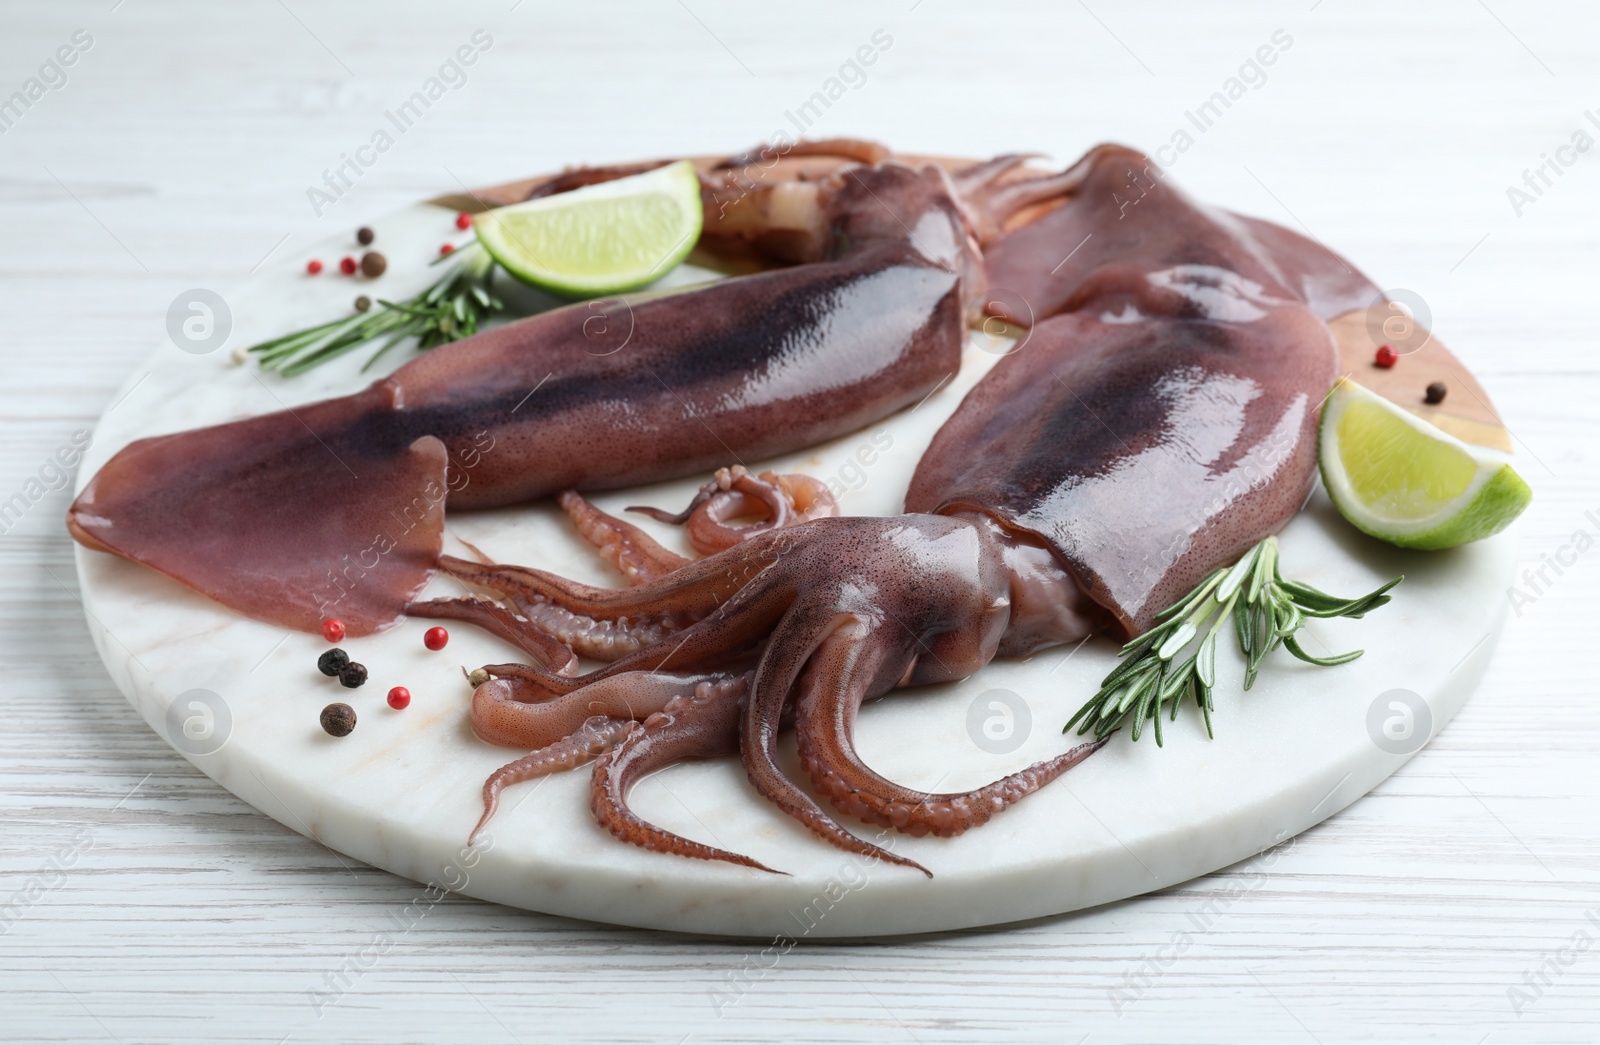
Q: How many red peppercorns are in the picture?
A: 8